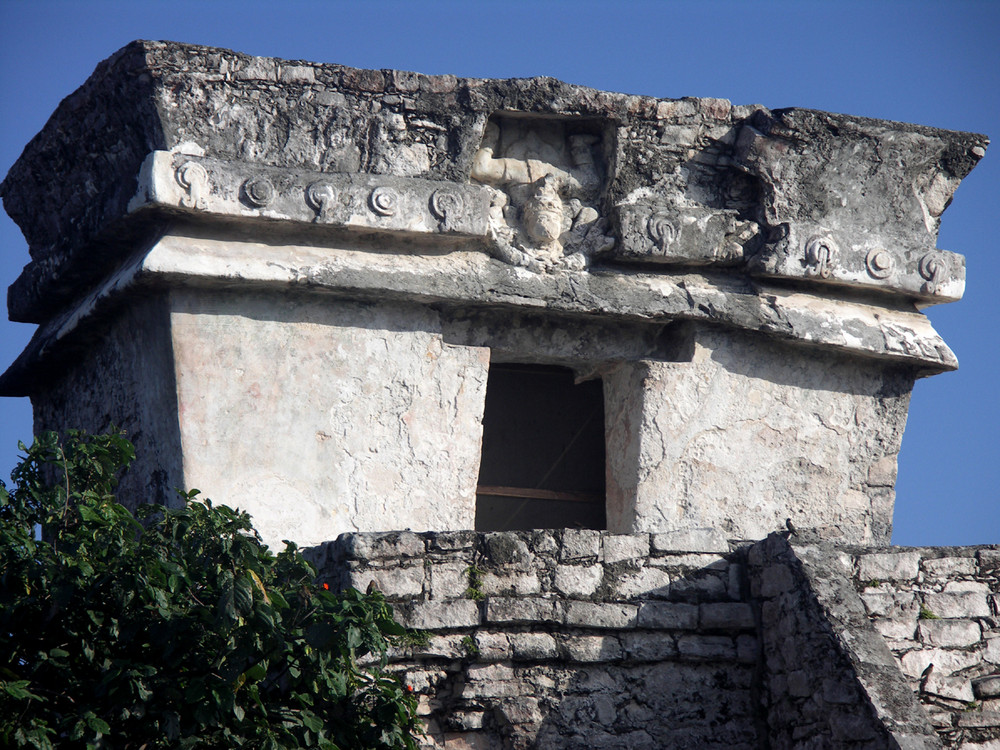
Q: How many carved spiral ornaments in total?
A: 9